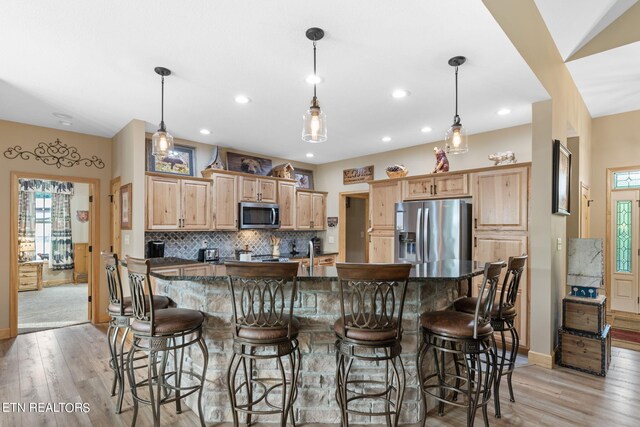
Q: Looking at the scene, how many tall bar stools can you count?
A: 6